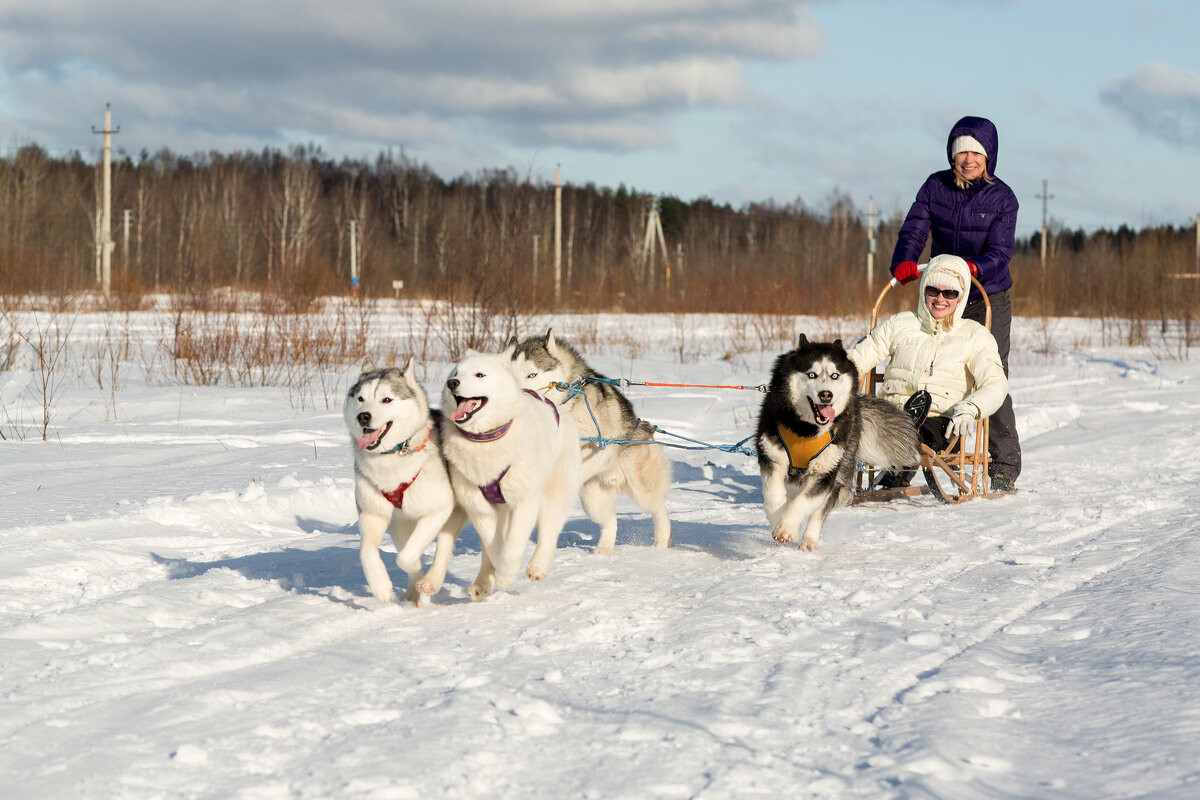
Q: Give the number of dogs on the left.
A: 3